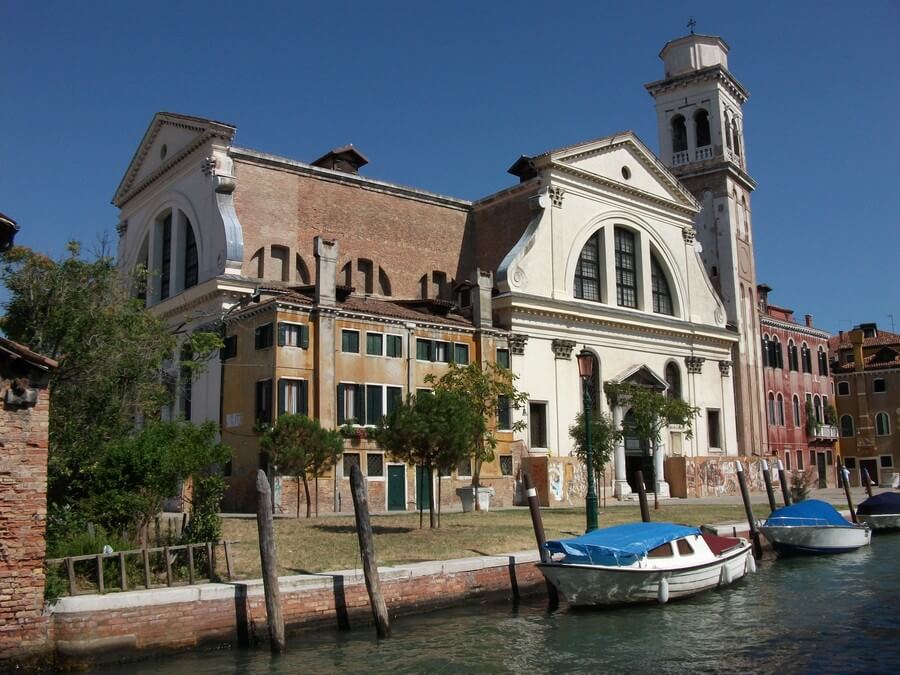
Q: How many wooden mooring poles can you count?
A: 9